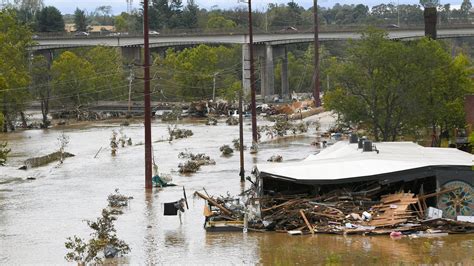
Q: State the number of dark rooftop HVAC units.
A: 3